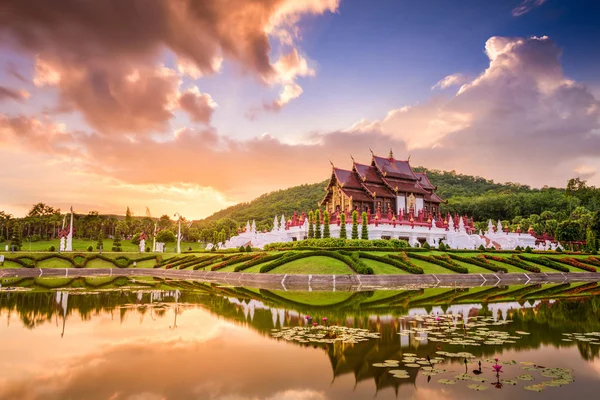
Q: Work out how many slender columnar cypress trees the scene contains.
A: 6